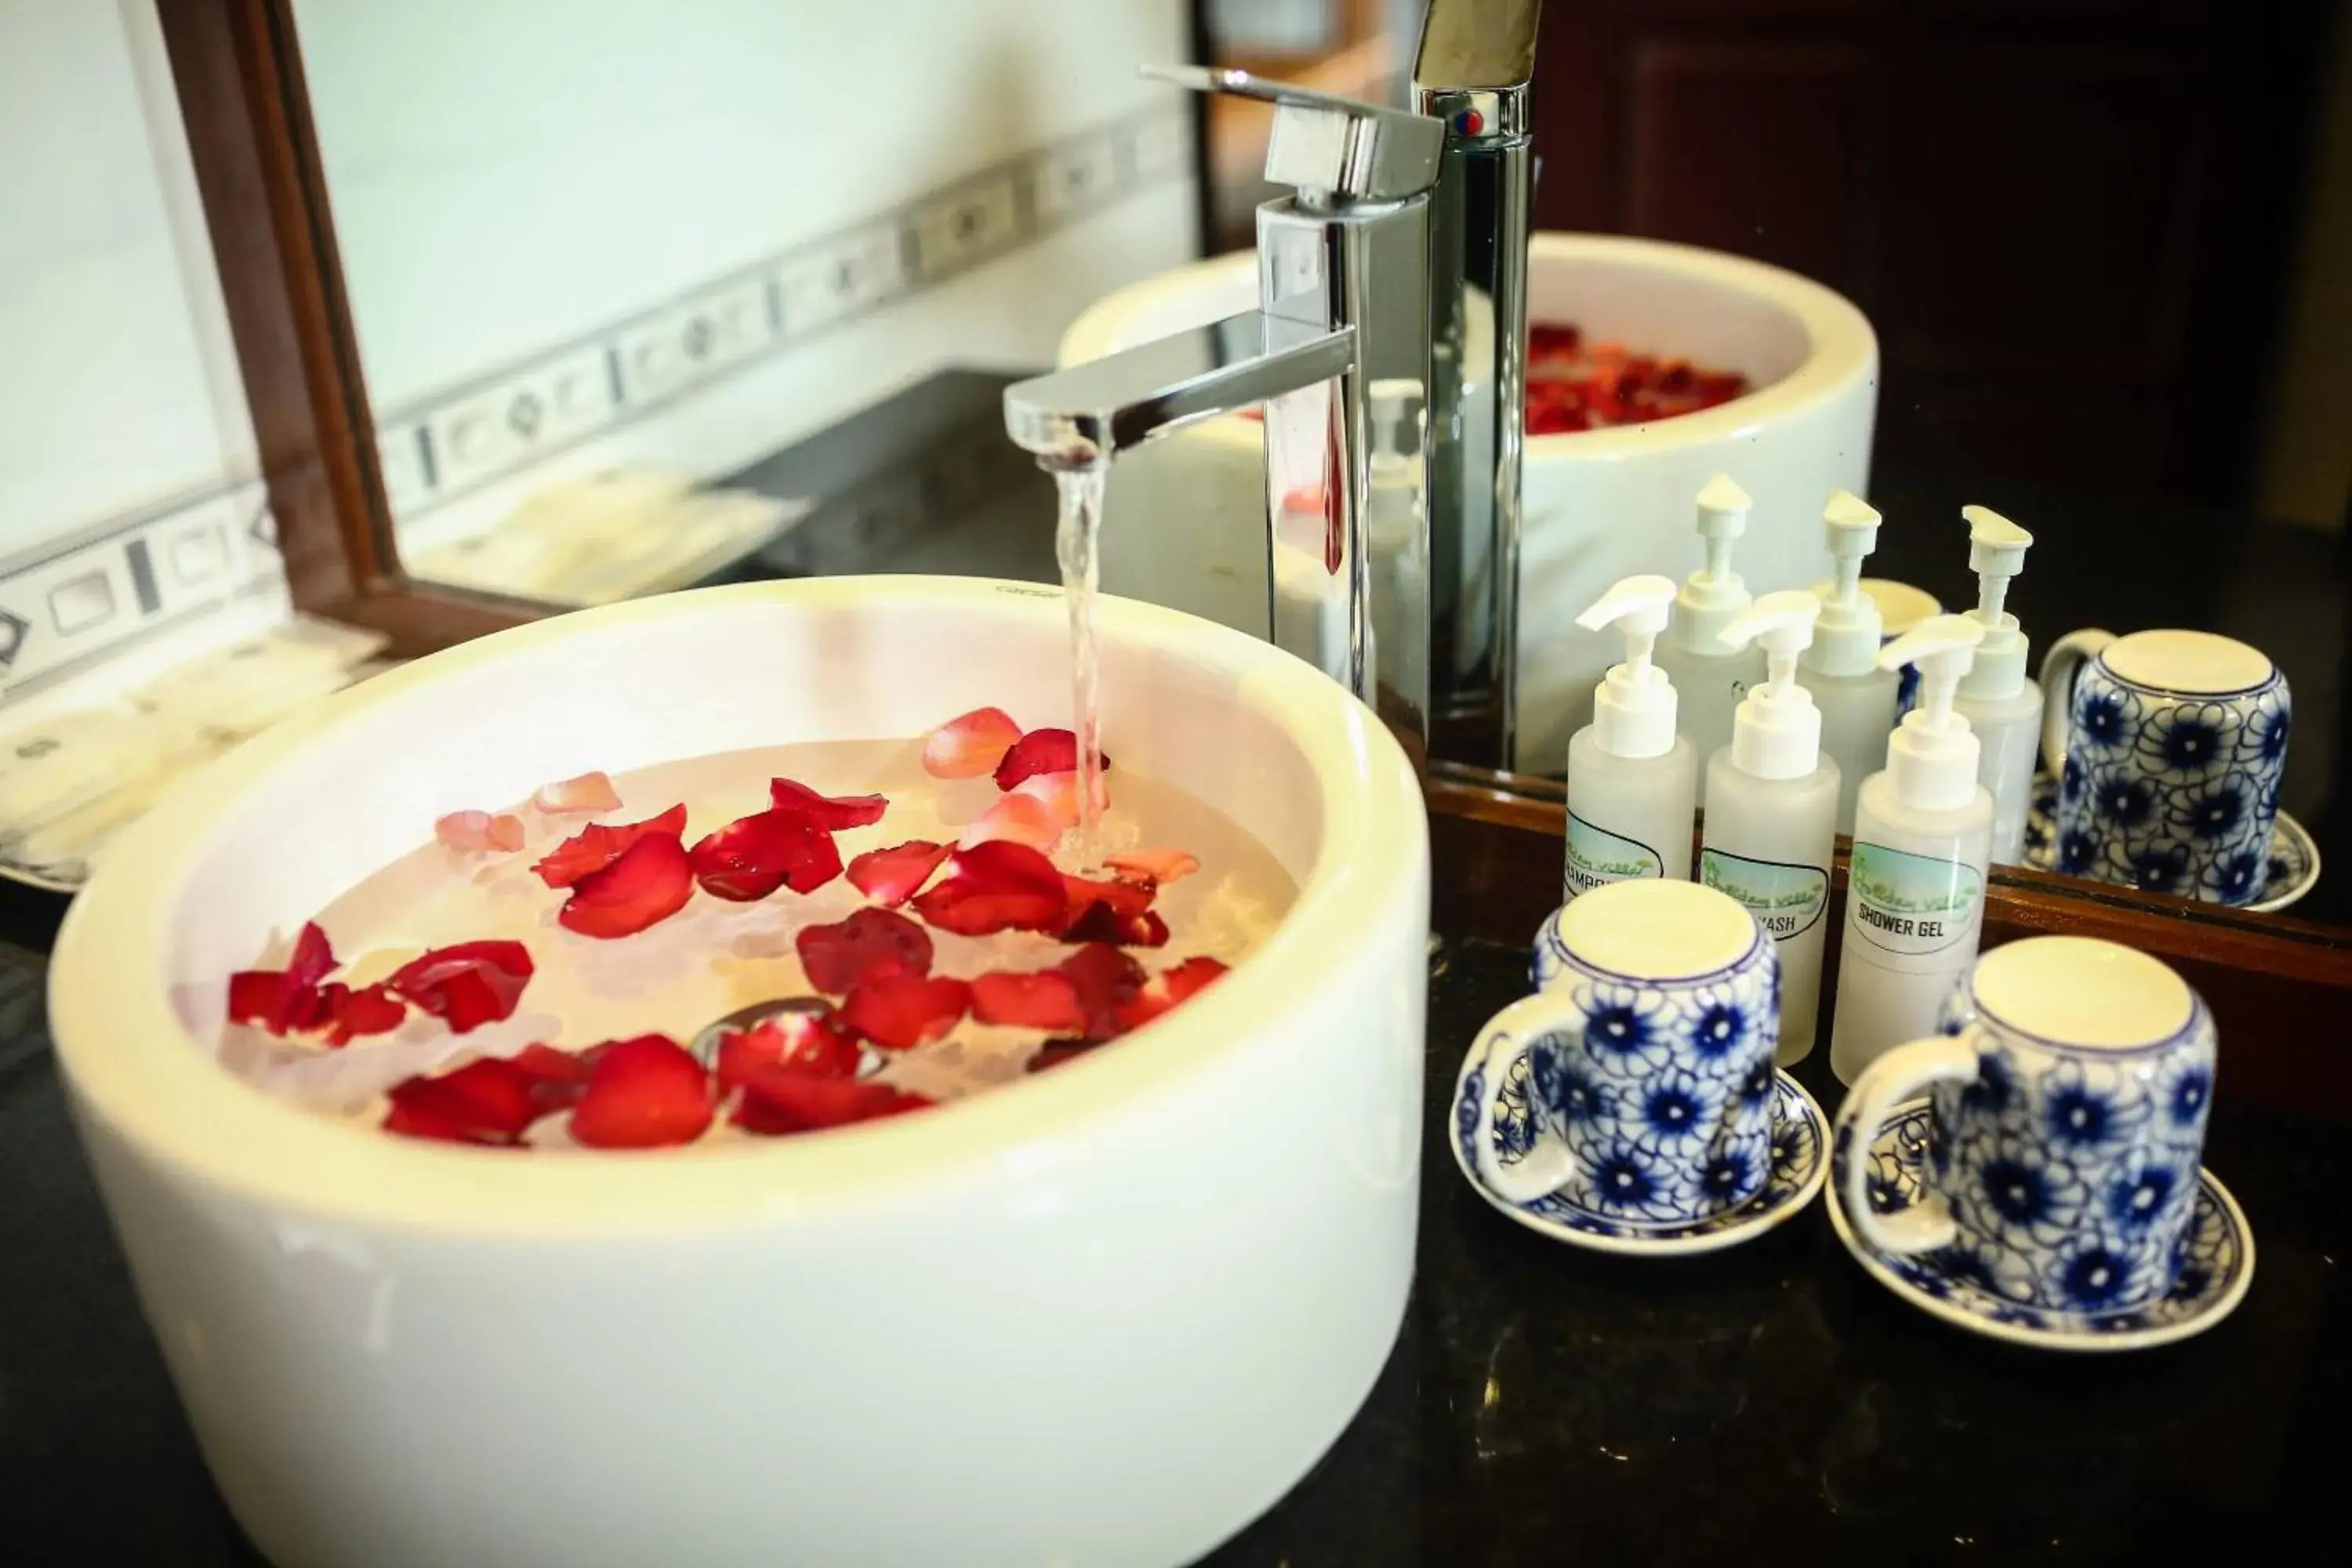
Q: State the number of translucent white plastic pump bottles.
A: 3